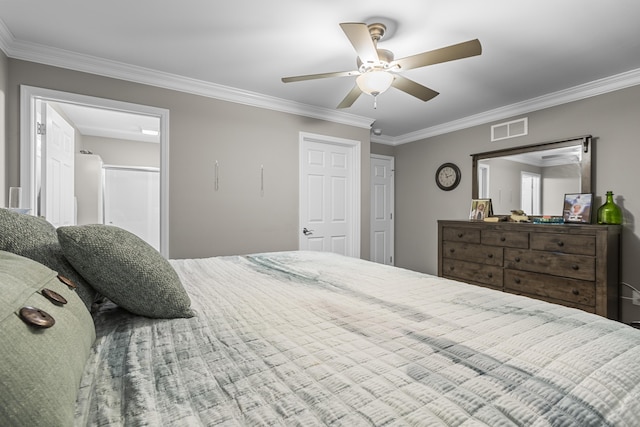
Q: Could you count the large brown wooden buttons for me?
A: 3